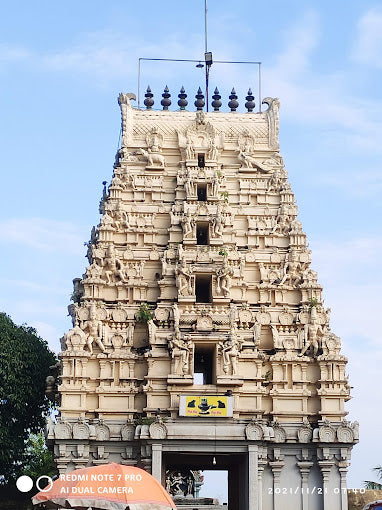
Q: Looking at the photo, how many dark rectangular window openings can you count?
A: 5